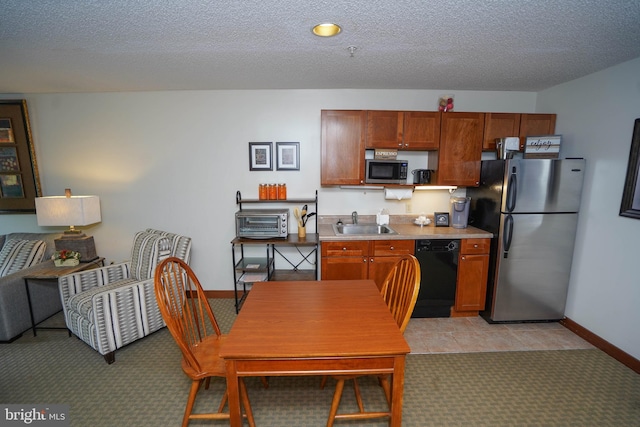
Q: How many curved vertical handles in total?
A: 2